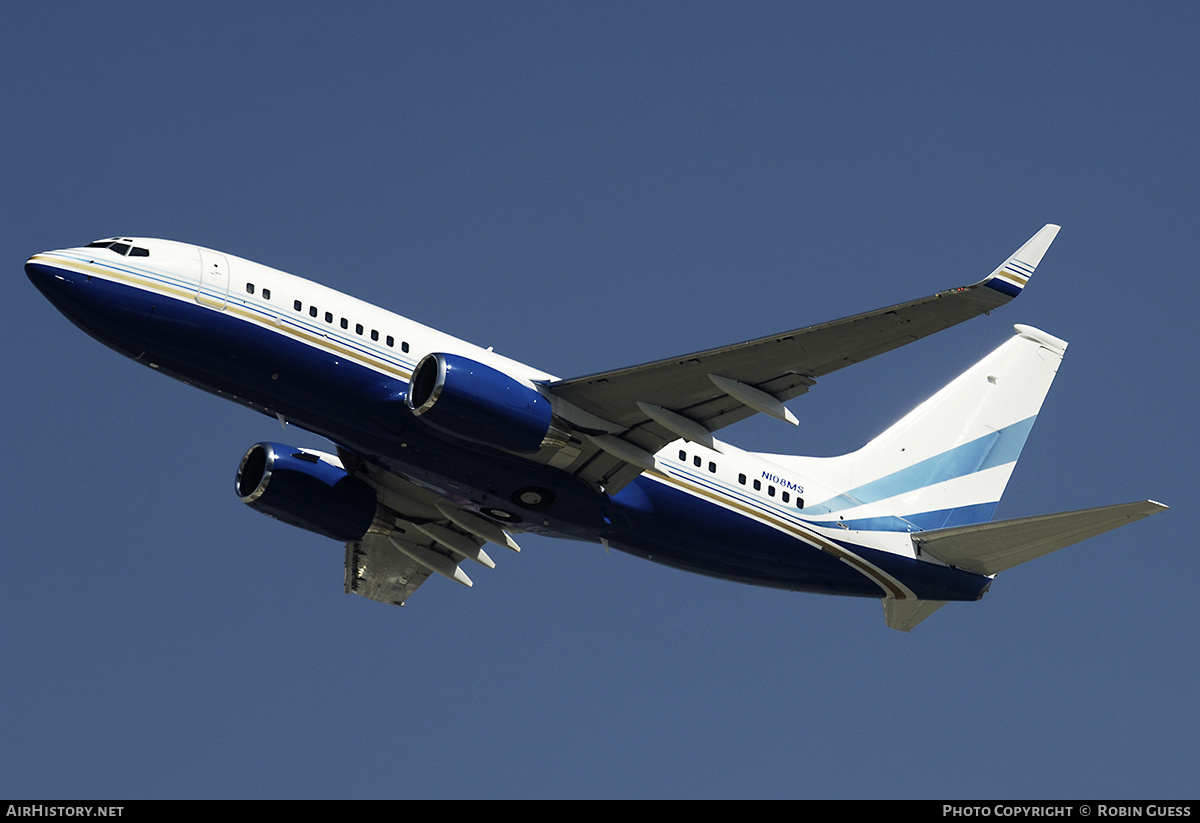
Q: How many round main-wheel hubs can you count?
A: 2